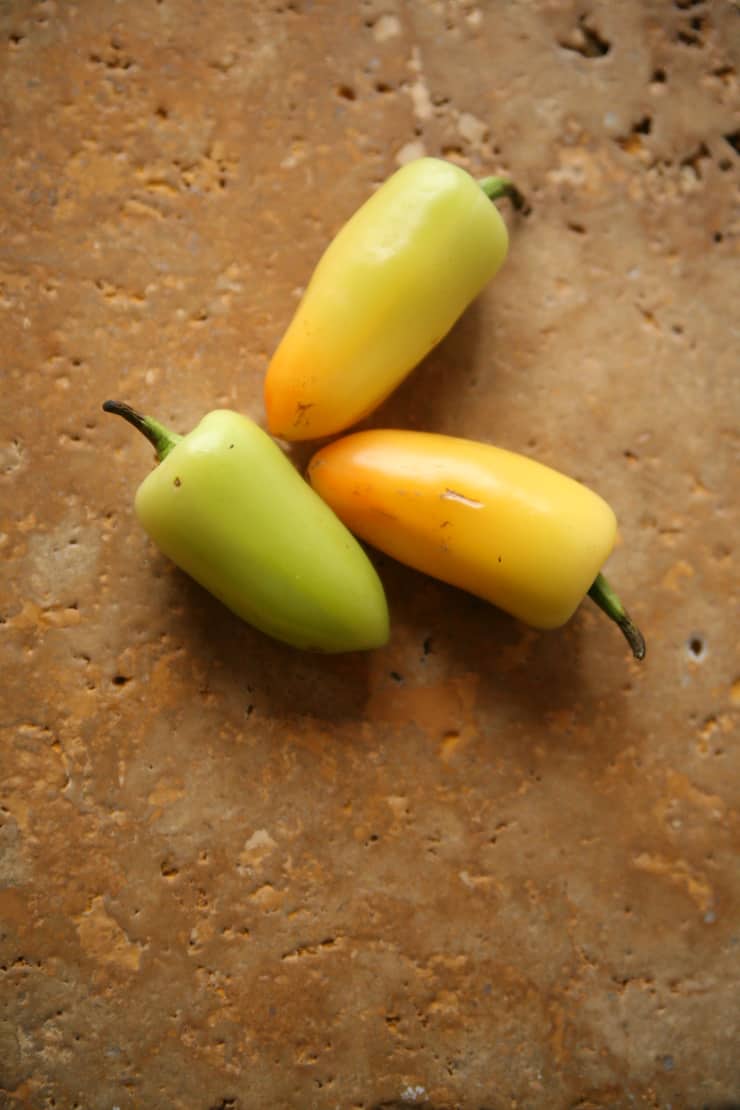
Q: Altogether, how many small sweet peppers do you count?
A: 3